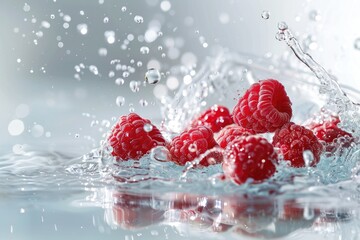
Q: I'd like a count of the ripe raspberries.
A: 8